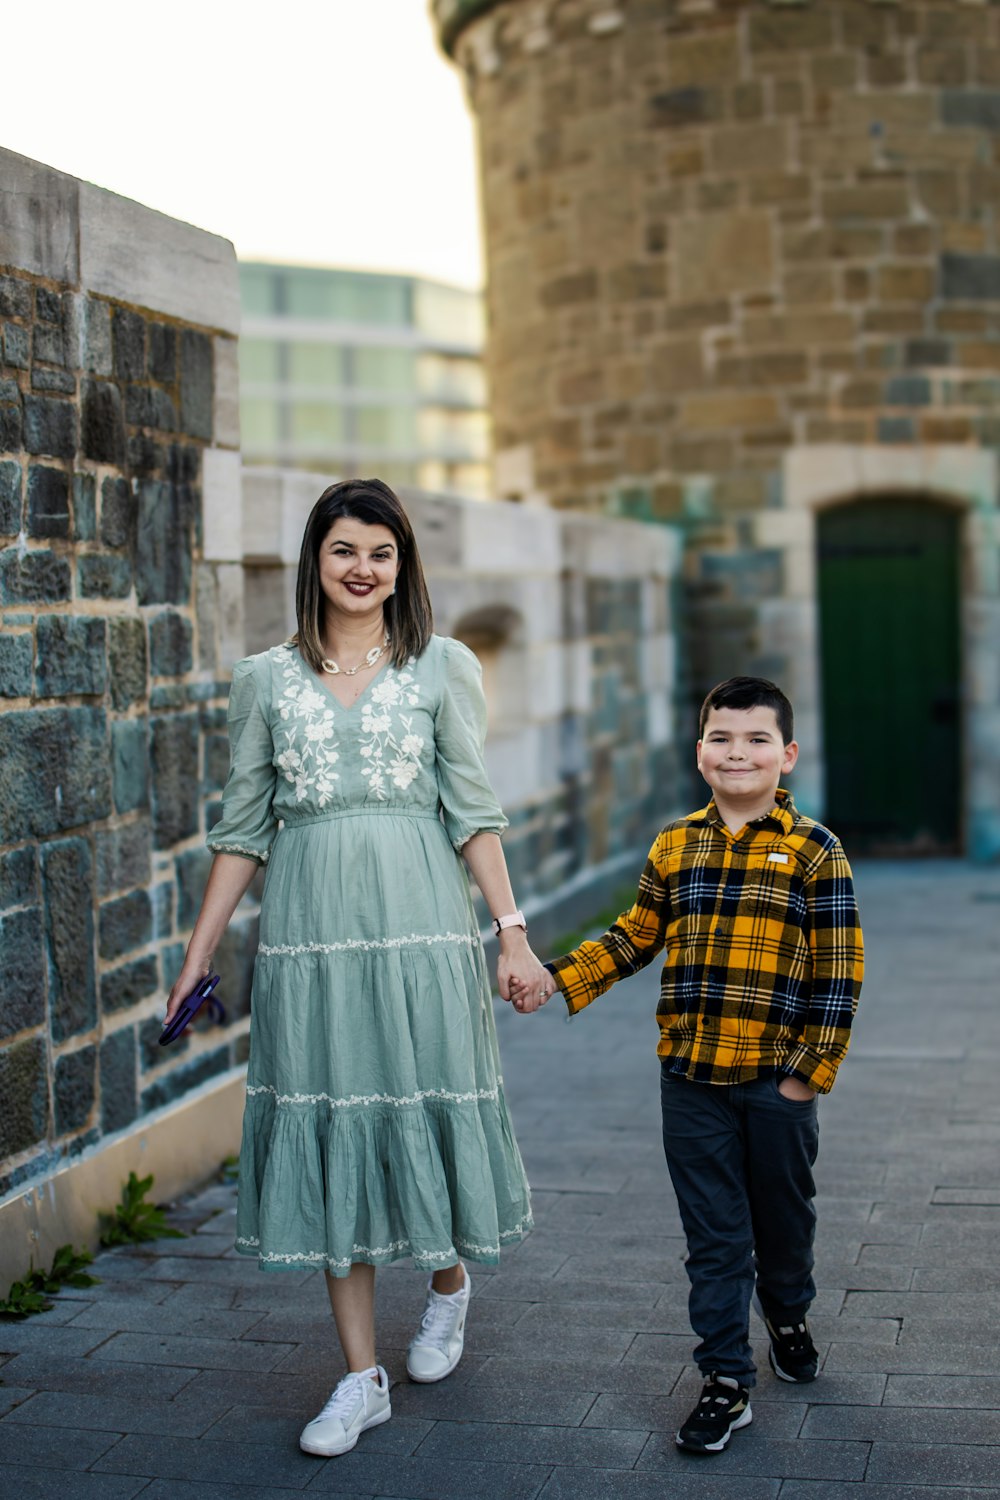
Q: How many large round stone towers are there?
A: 1